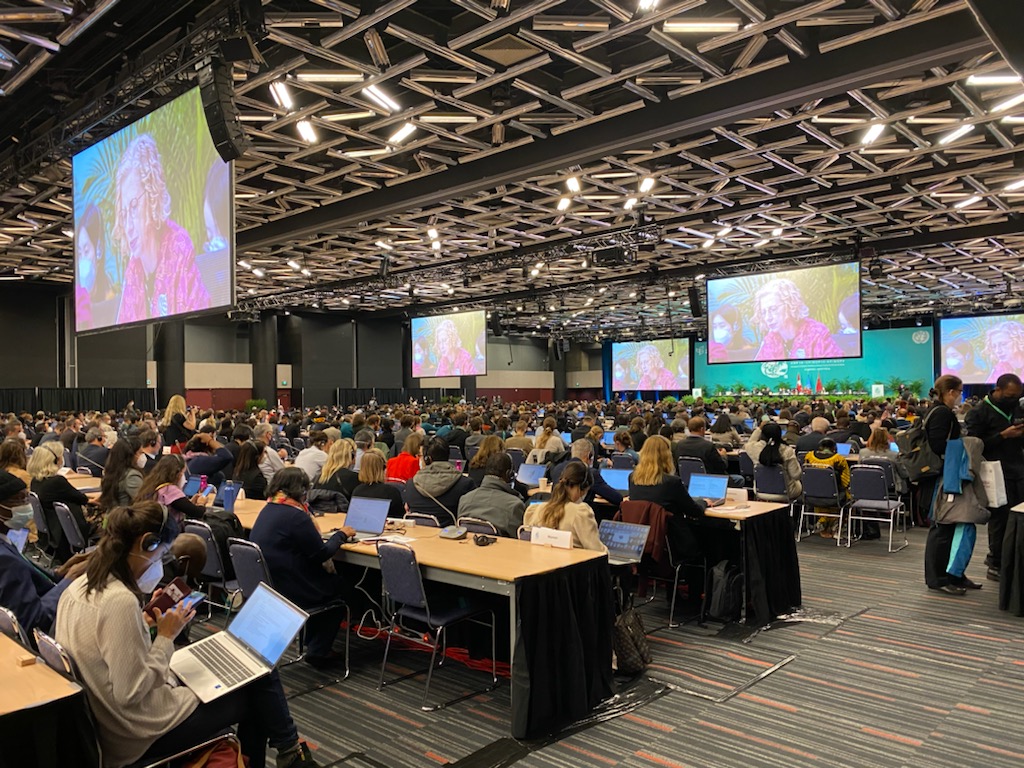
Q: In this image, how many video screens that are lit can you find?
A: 5